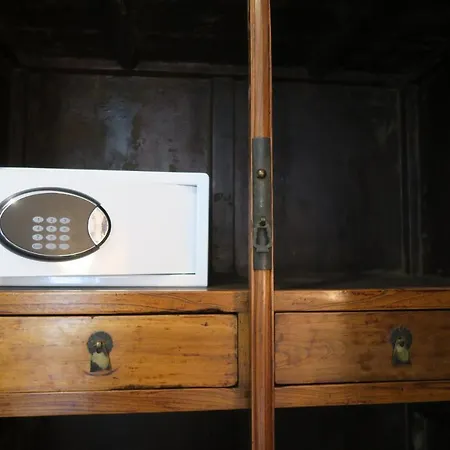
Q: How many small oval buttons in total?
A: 12